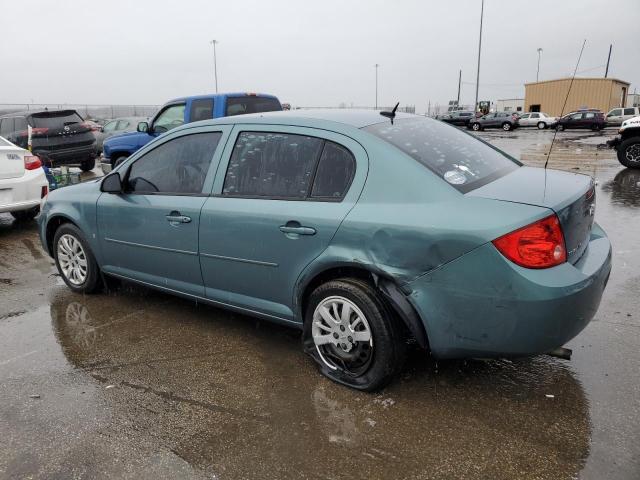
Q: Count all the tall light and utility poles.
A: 6